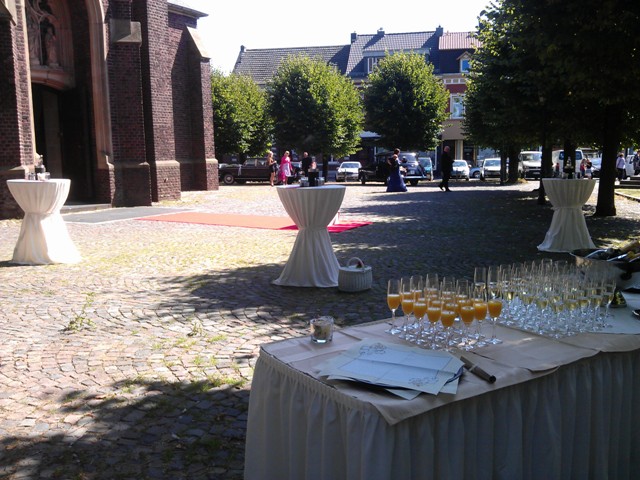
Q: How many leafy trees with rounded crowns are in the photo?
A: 3